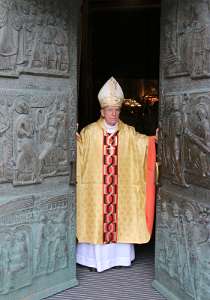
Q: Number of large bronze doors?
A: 2